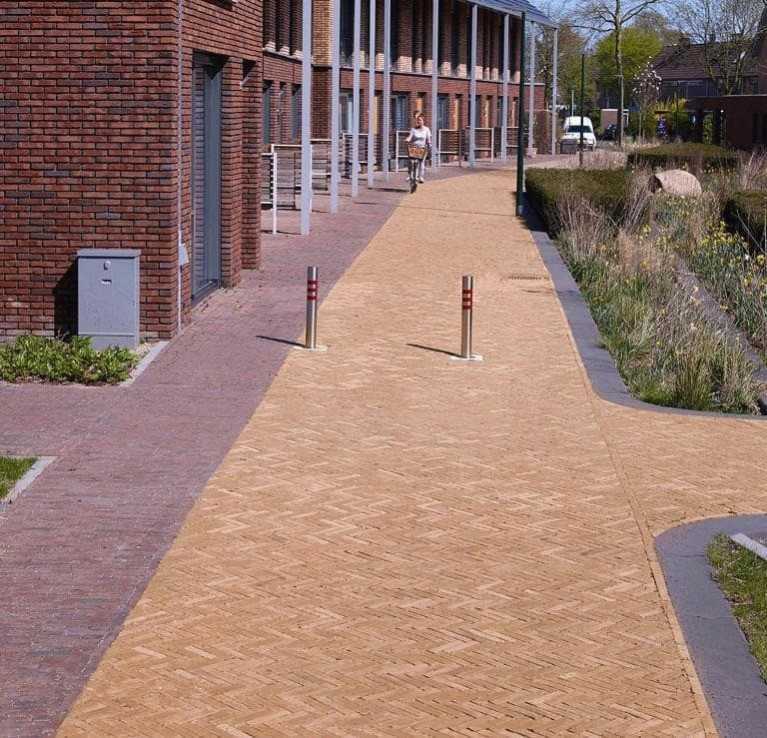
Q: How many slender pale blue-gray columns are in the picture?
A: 10